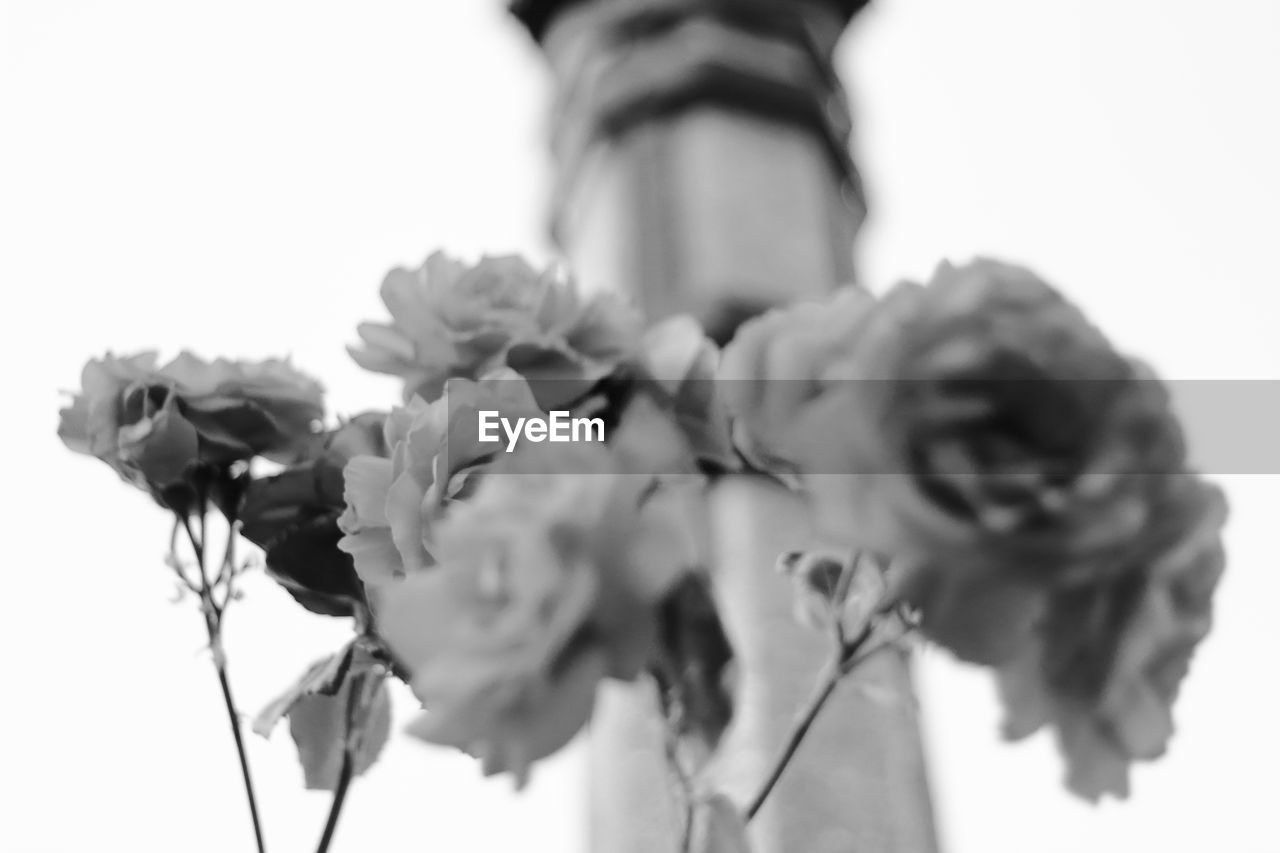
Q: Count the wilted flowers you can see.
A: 0